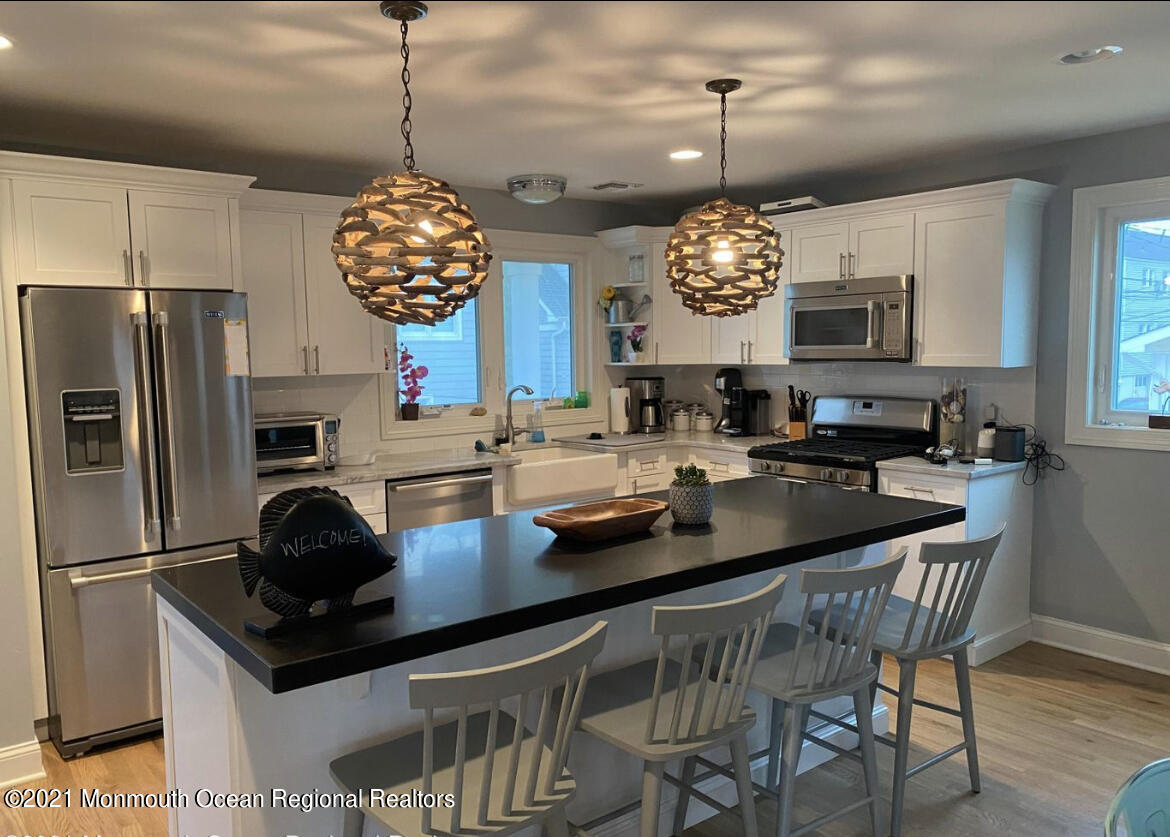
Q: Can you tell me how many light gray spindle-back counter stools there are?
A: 4